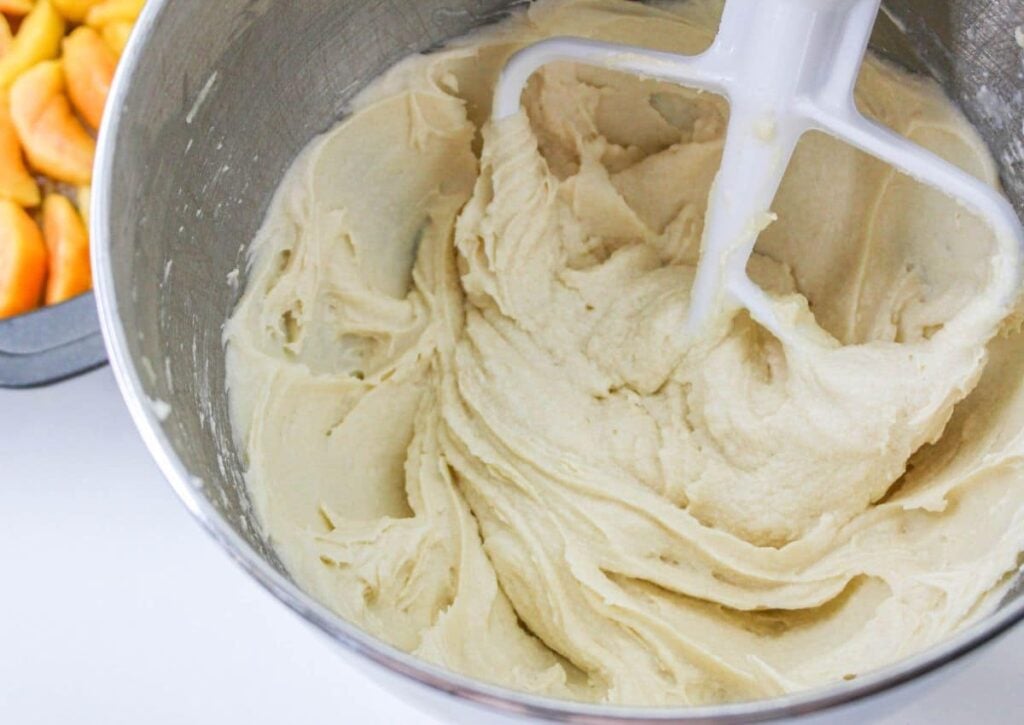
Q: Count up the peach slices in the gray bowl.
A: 0